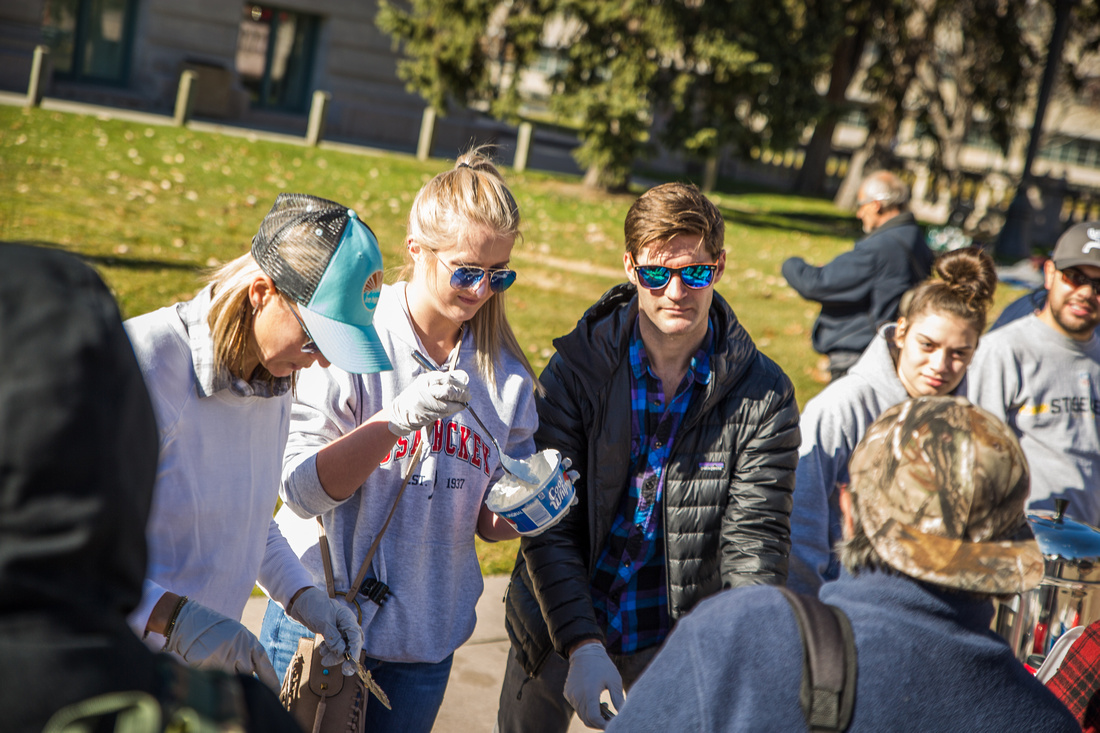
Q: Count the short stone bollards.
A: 5